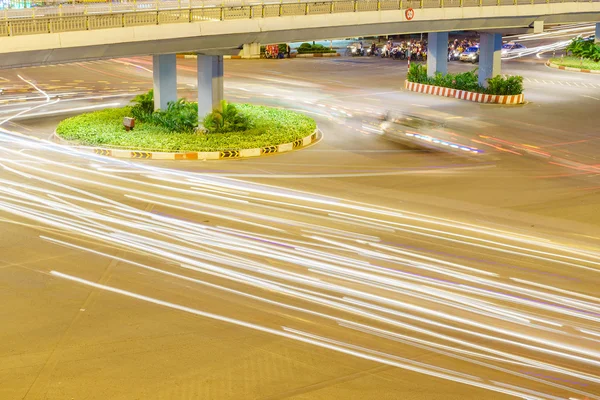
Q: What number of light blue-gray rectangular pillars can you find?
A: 4